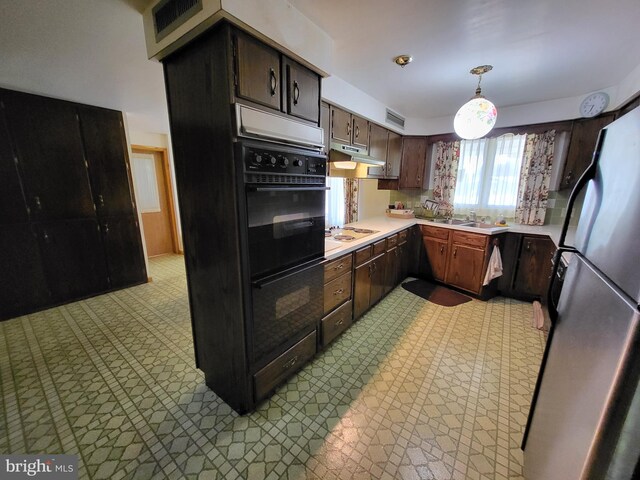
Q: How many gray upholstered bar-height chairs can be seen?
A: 0